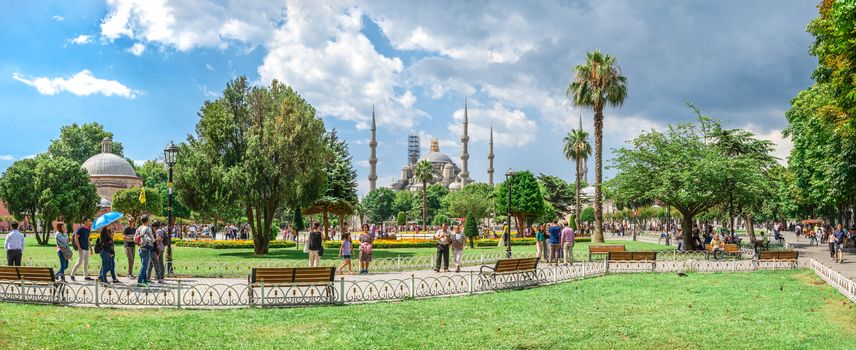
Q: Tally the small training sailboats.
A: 0